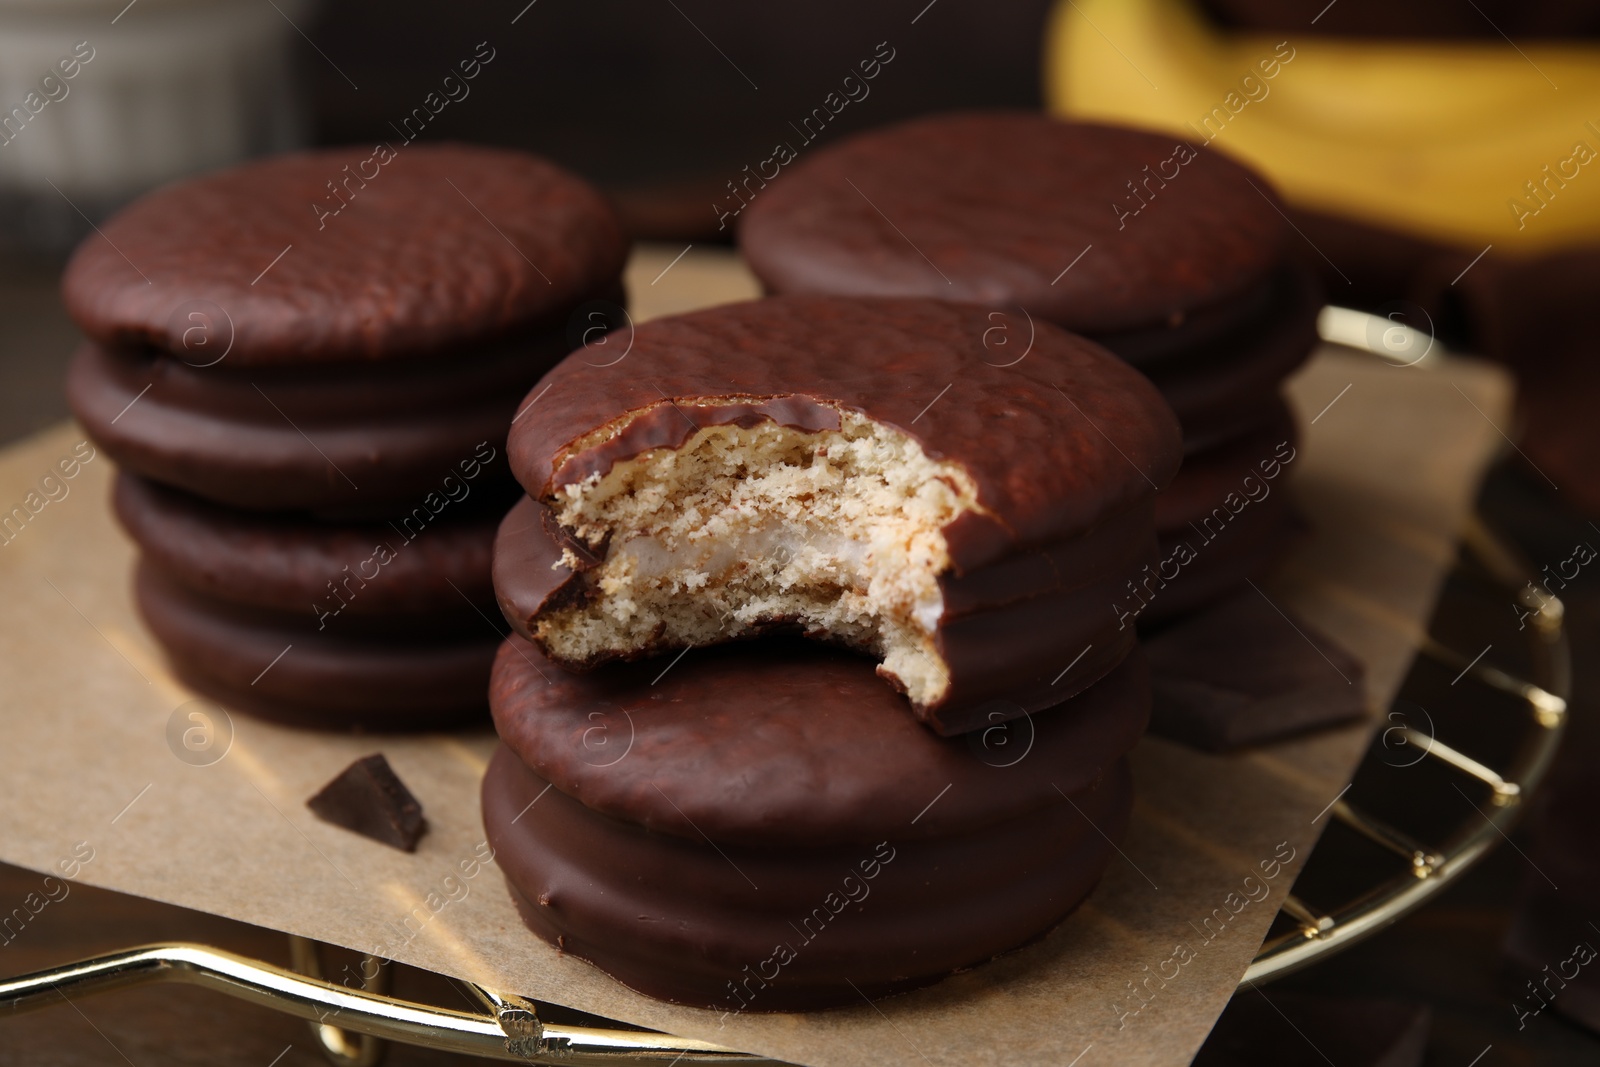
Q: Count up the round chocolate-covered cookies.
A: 6